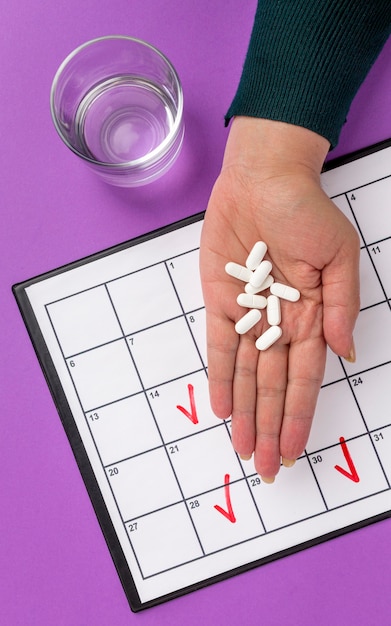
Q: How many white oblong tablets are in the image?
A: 9